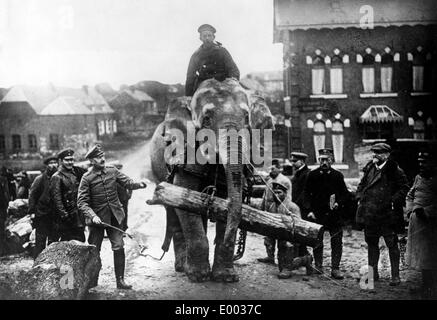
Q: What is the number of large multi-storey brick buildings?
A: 1